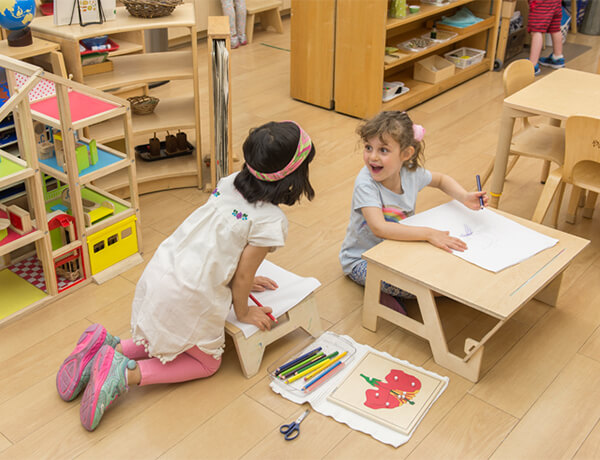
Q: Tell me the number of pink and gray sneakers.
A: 2